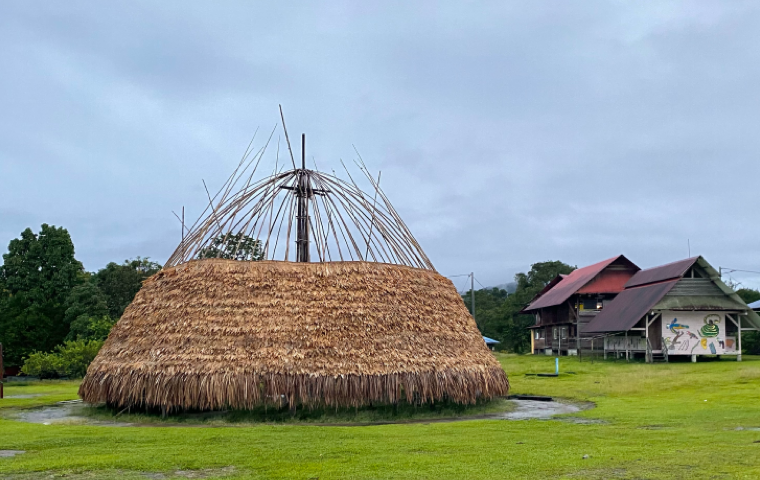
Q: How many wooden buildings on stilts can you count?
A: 2